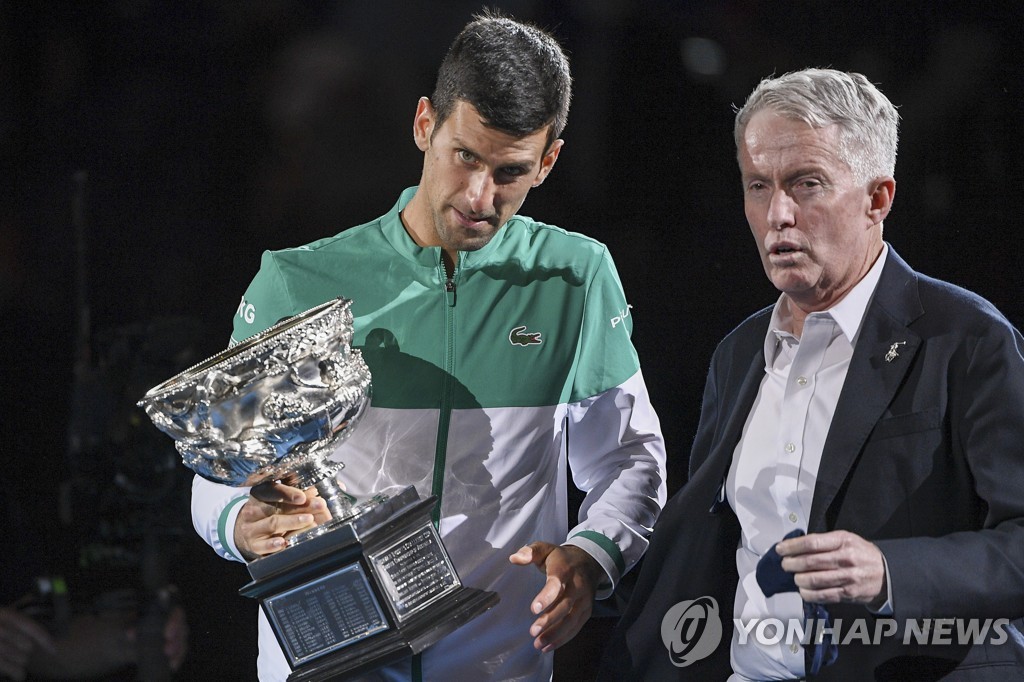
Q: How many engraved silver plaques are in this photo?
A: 2